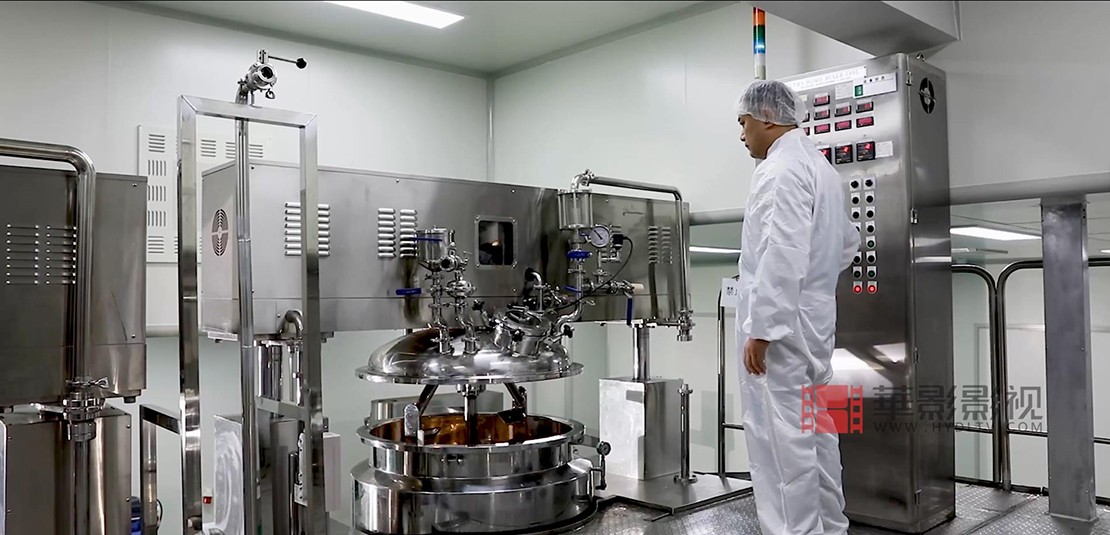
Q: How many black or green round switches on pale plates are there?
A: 13